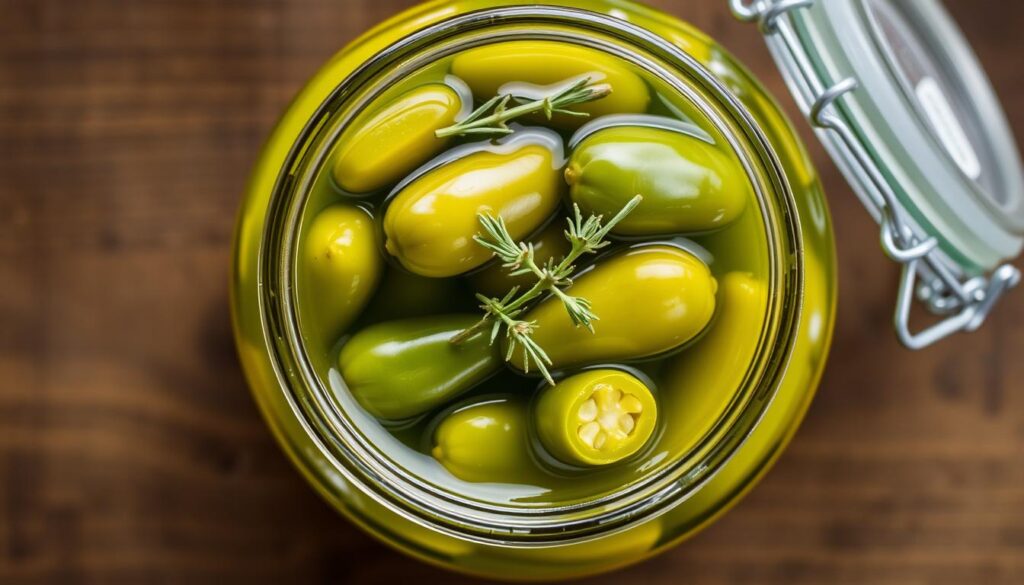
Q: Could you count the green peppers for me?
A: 2